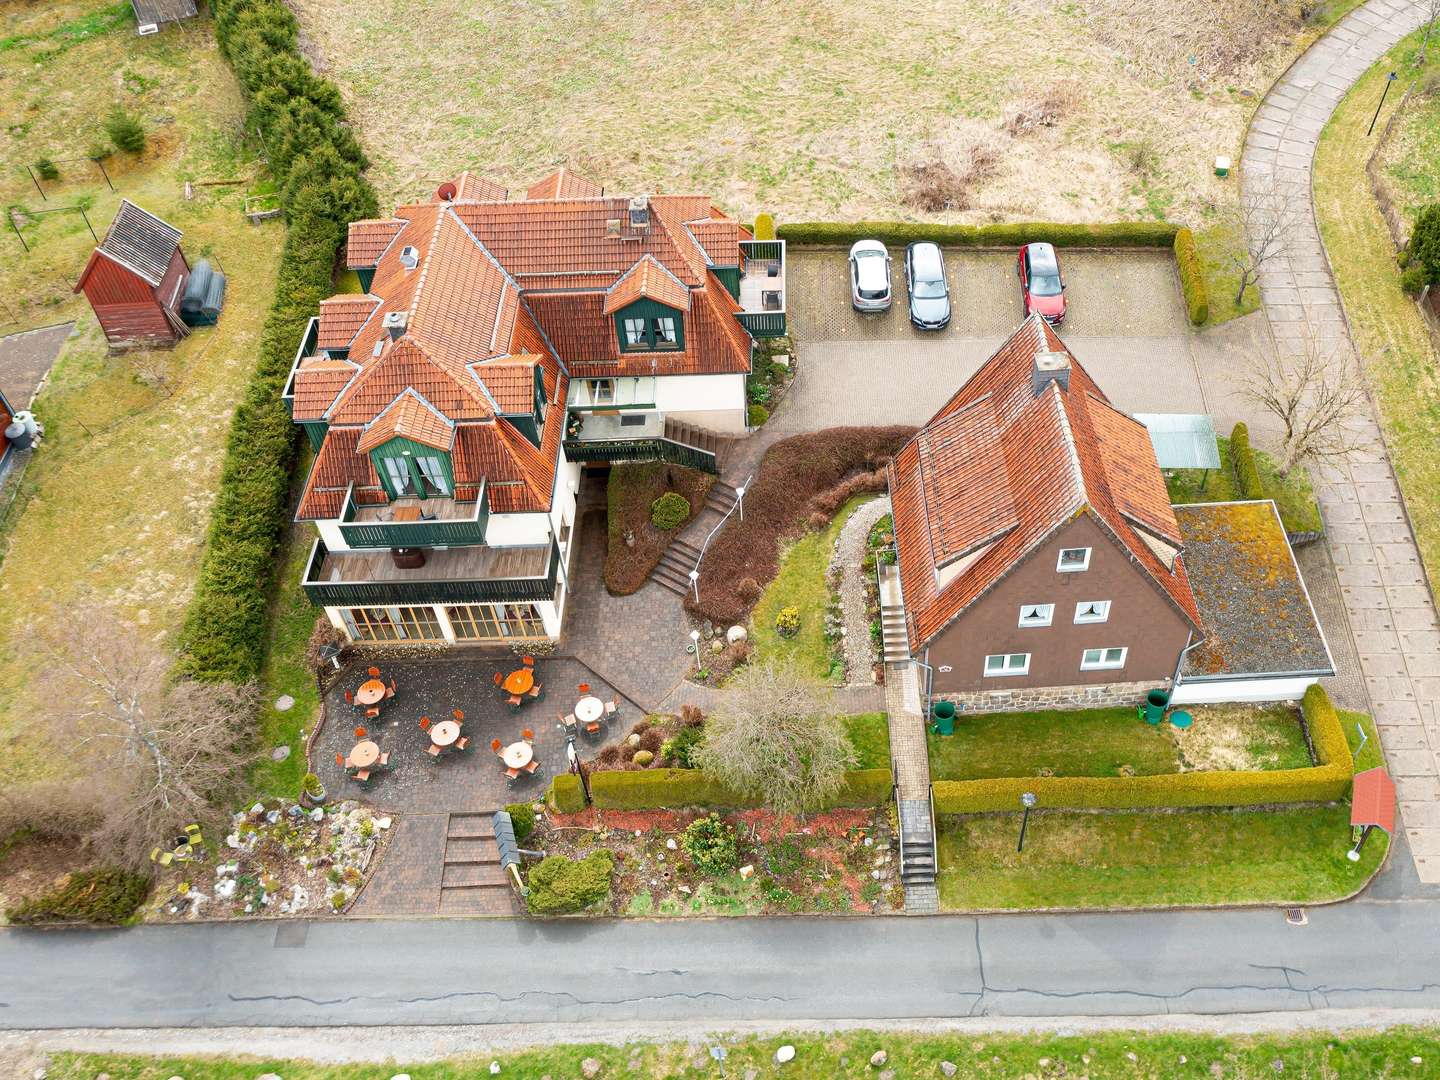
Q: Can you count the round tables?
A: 6